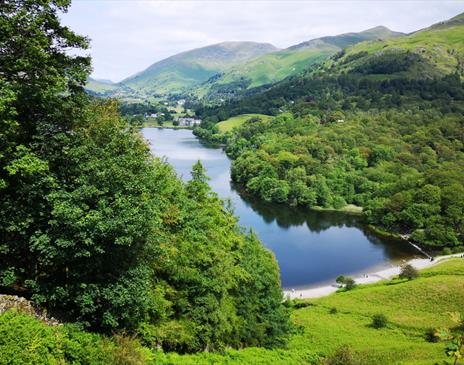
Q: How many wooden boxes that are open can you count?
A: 0